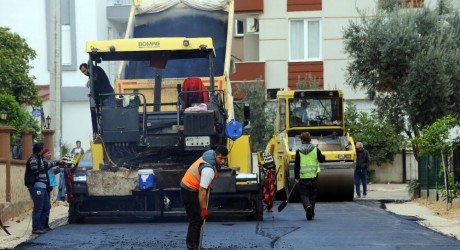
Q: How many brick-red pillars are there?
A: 3